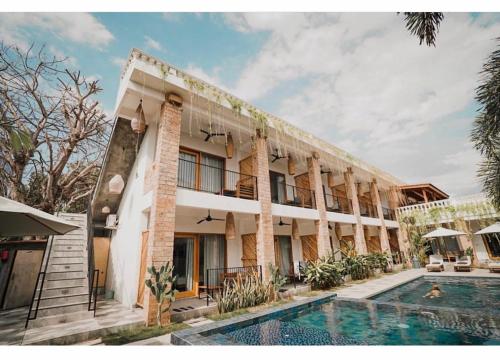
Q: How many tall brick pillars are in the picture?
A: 6